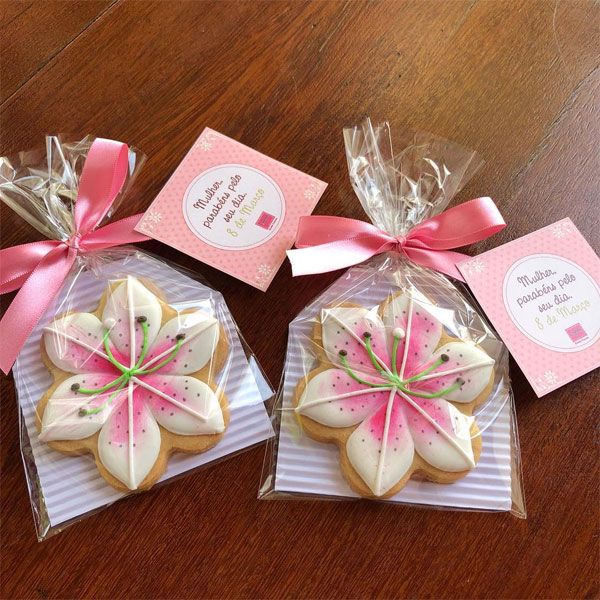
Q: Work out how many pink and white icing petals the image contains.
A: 12